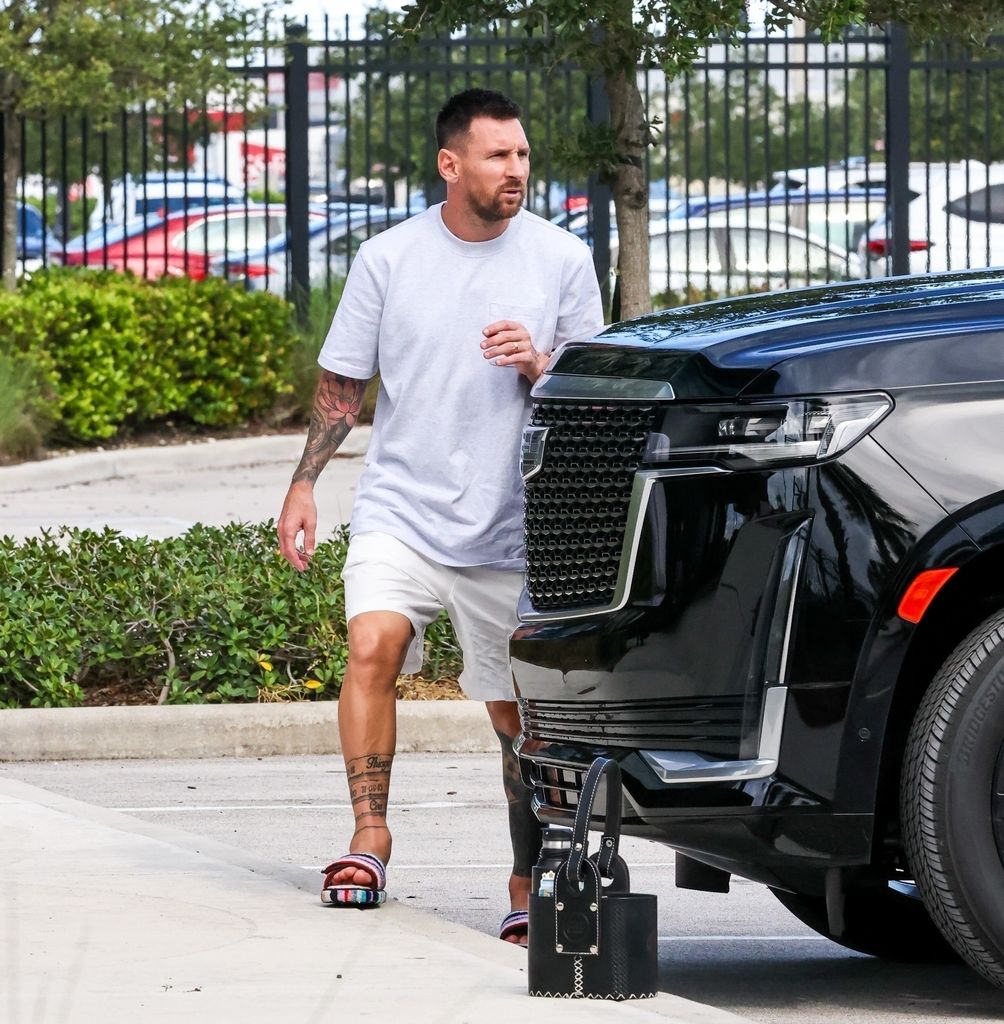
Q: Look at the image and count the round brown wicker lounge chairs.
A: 0